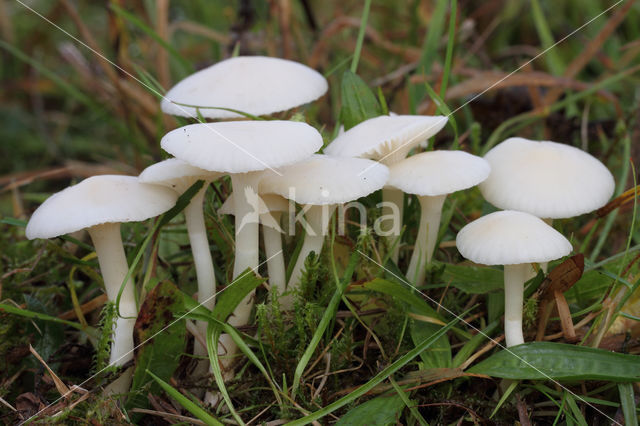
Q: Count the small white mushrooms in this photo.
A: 10